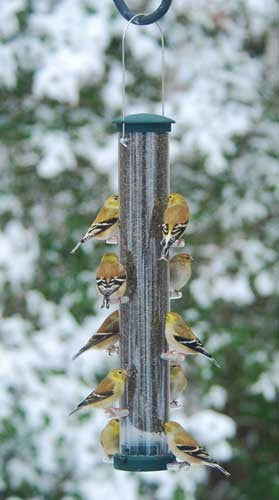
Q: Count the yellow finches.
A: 10